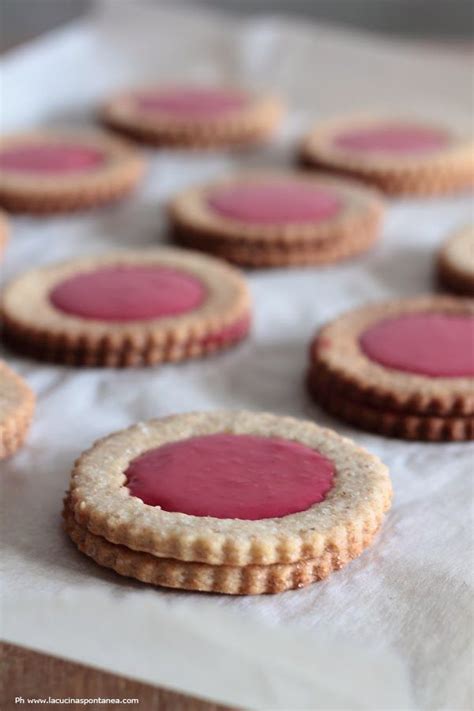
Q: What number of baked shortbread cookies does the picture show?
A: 10